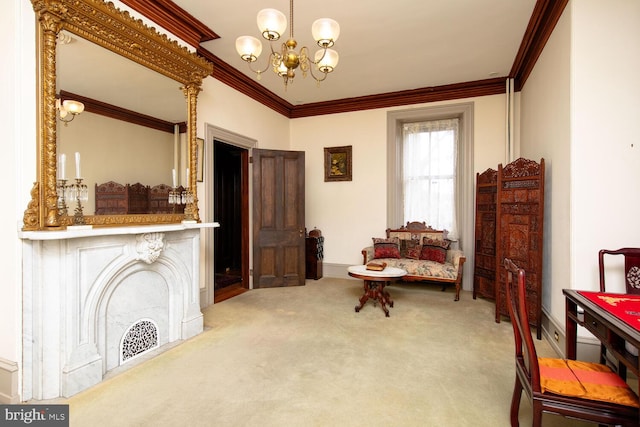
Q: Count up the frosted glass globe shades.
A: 5